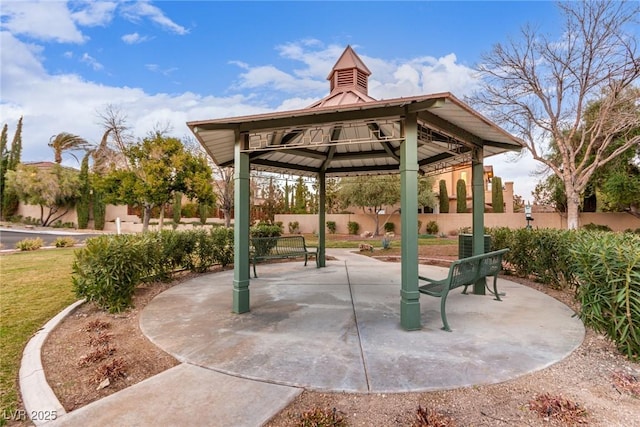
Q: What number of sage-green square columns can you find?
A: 4